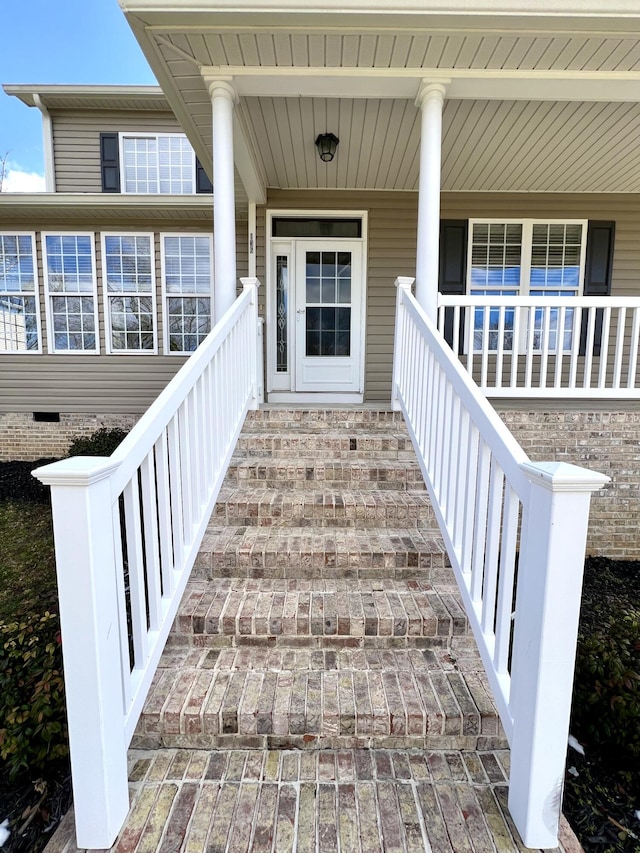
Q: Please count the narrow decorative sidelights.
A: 1